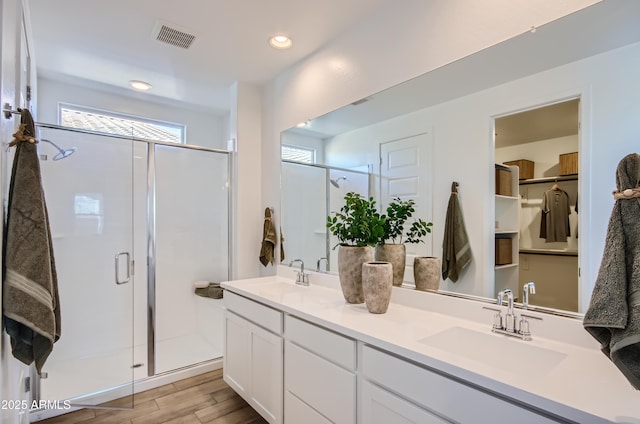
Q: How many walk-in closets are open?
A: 1